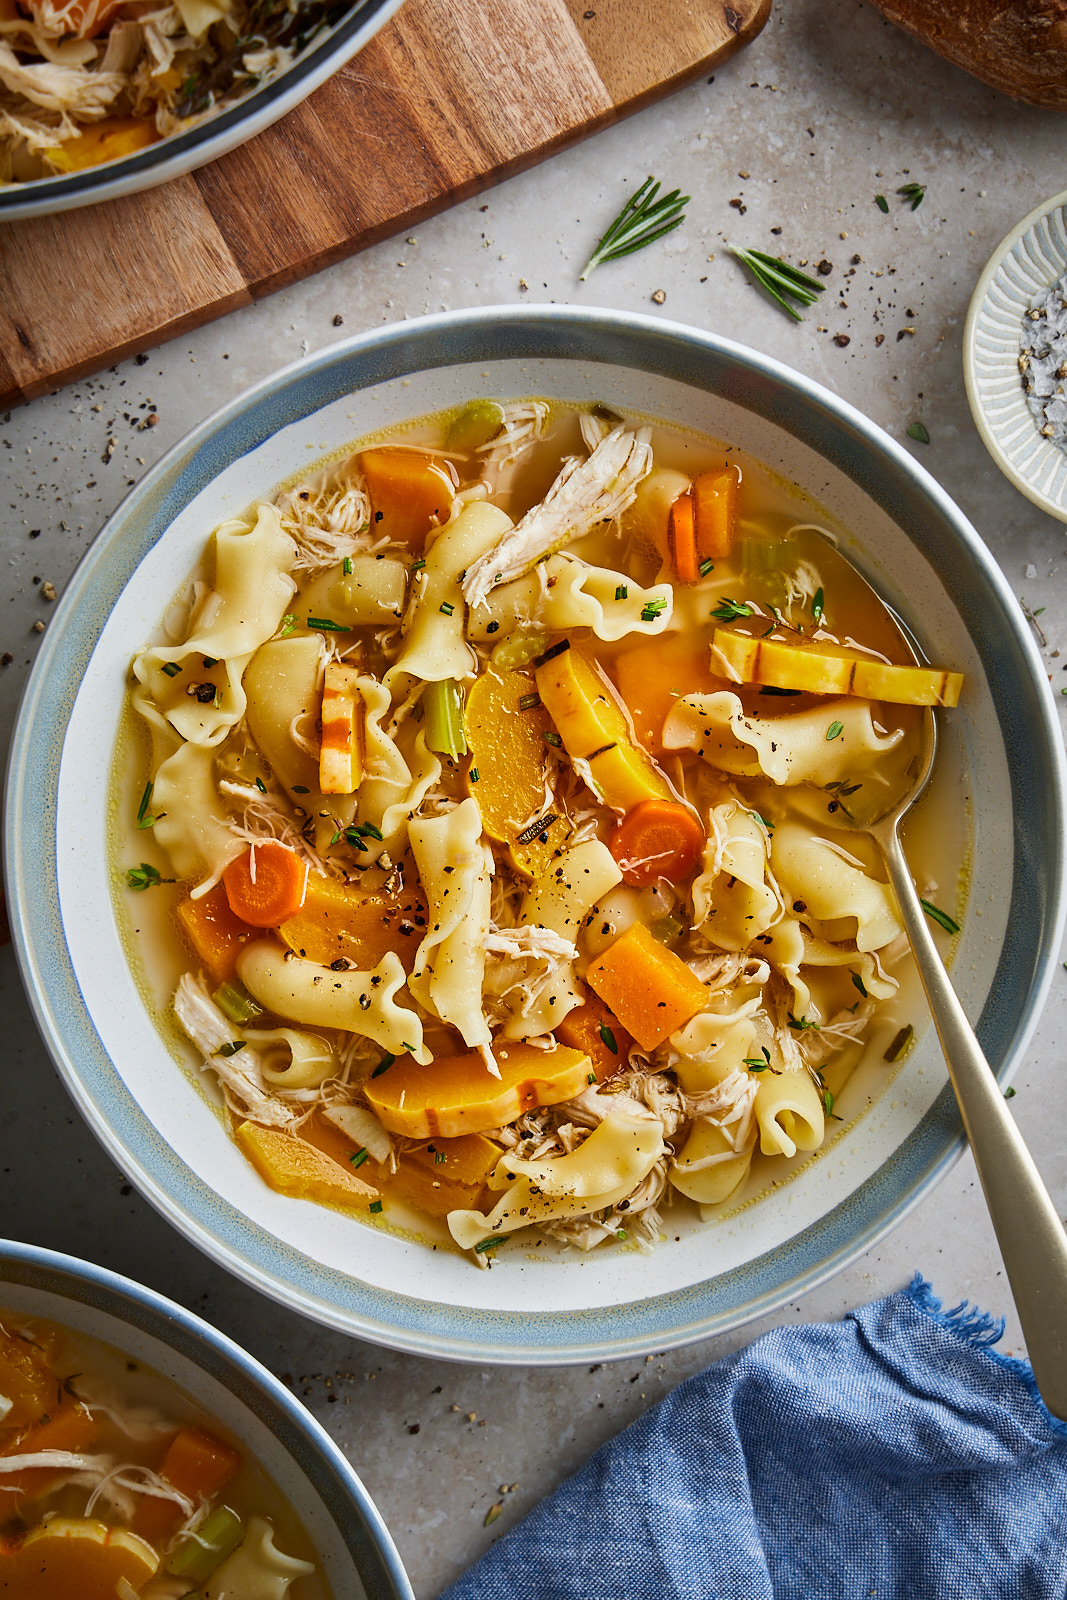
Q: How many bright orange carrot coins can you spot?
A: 2